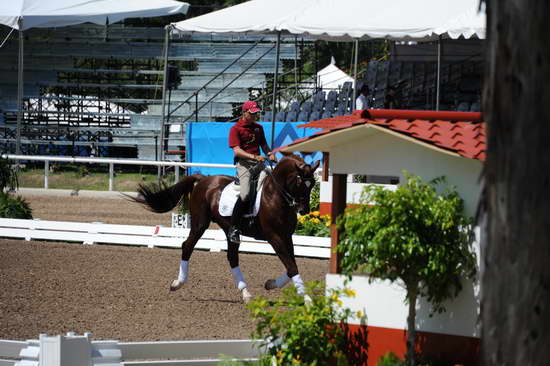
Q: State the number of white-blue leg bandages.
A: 4